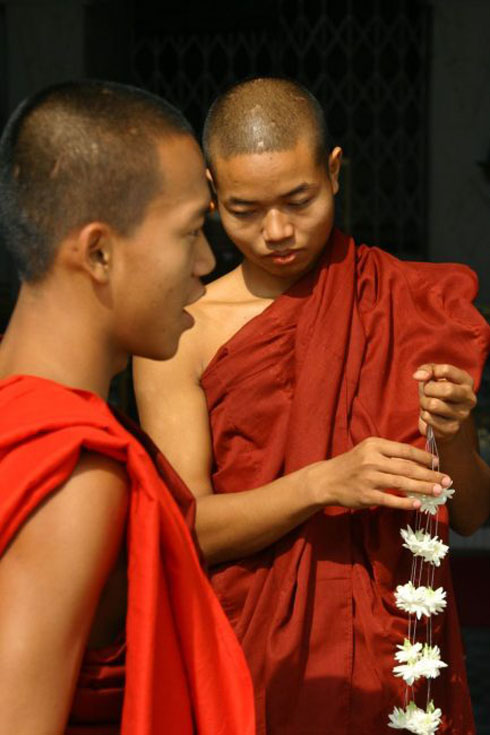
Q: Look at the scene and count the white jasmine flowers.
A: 5